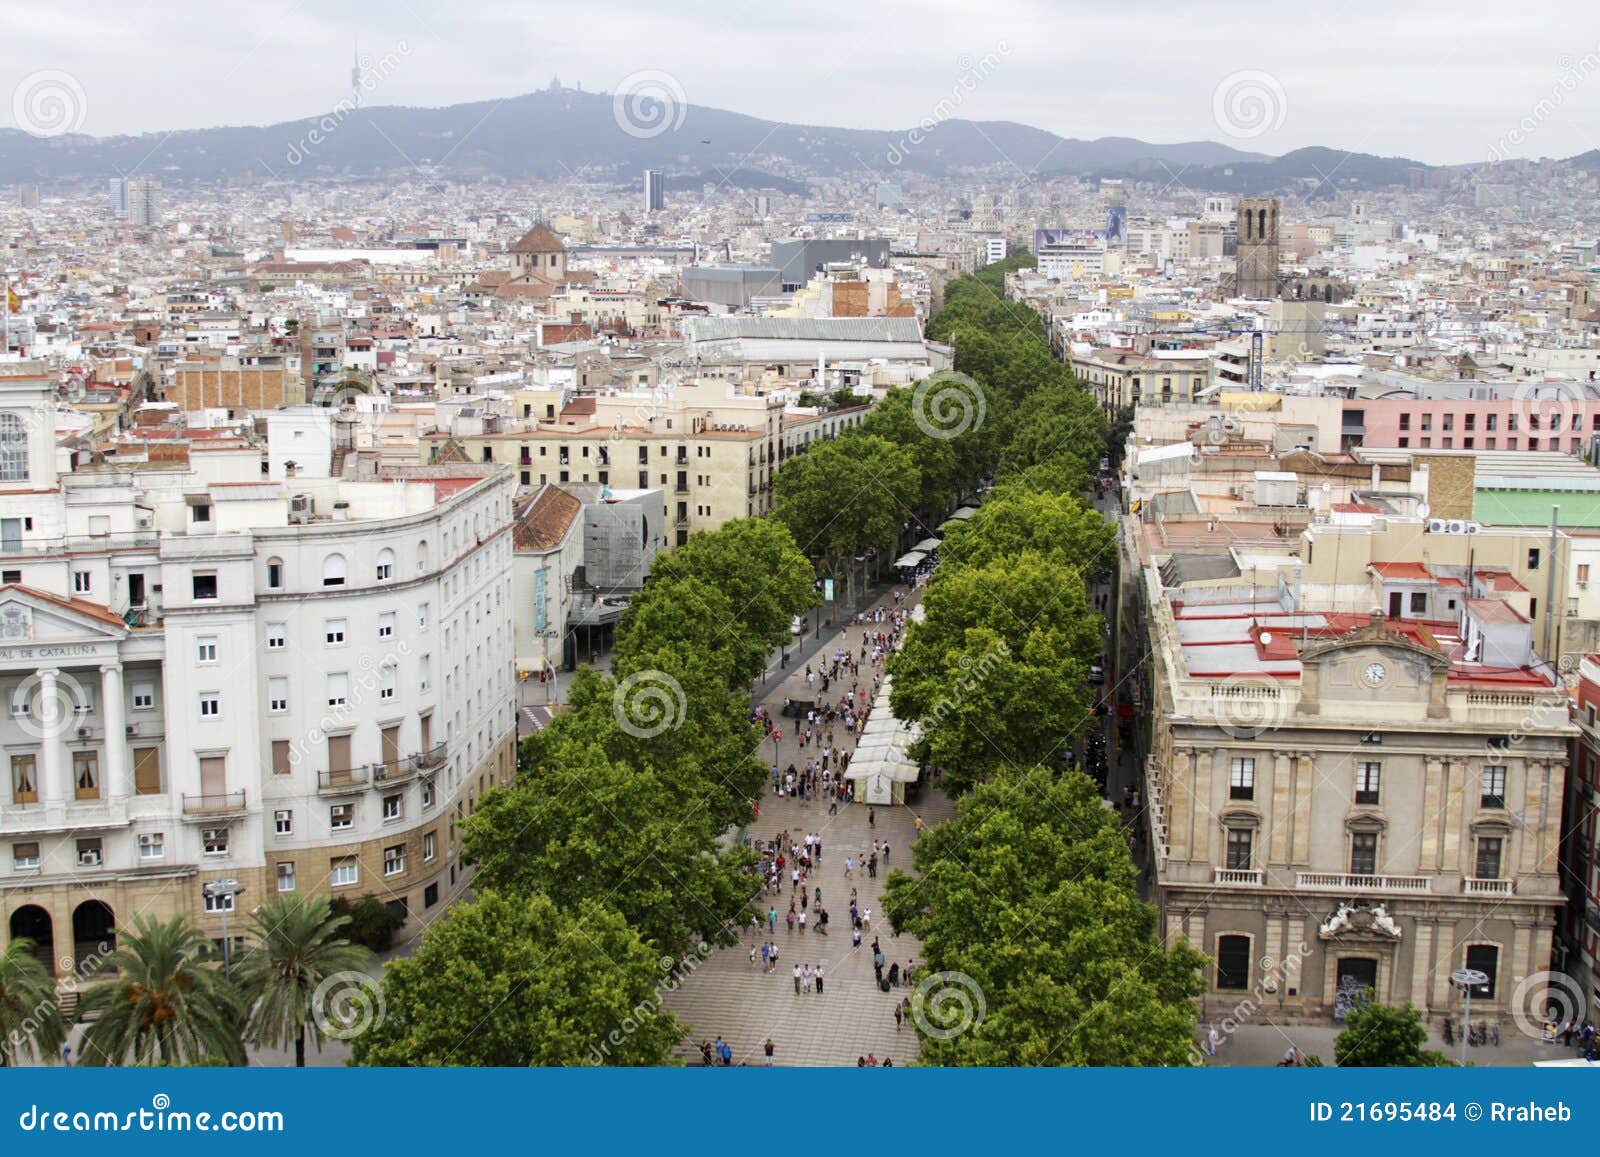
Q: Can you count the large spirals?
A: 12